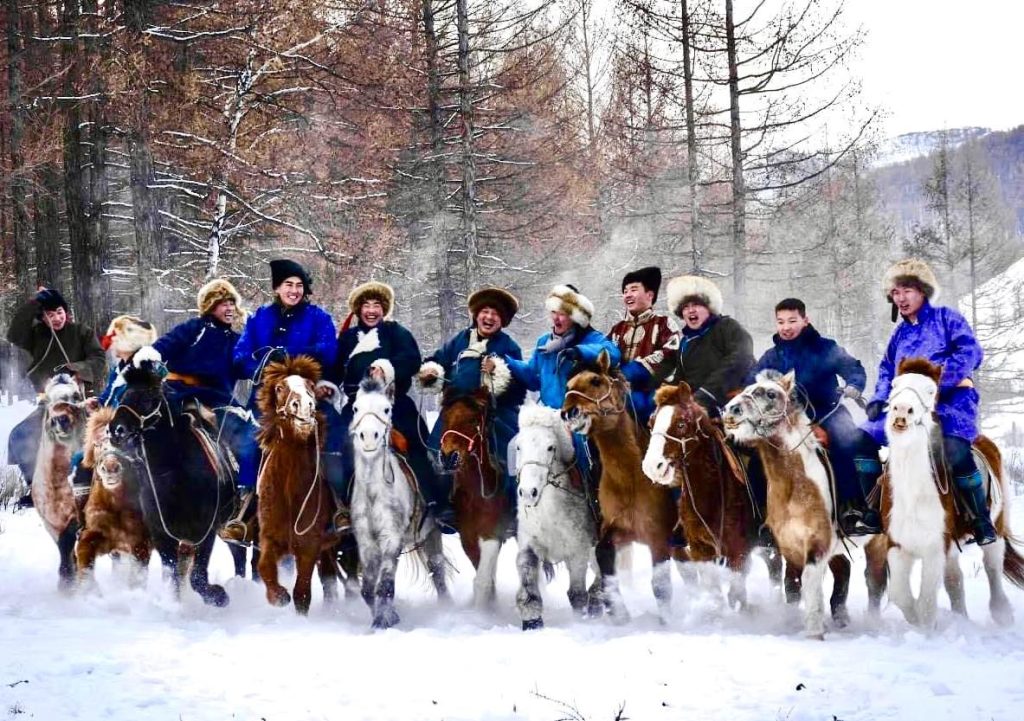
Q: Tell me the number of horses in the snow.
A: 11